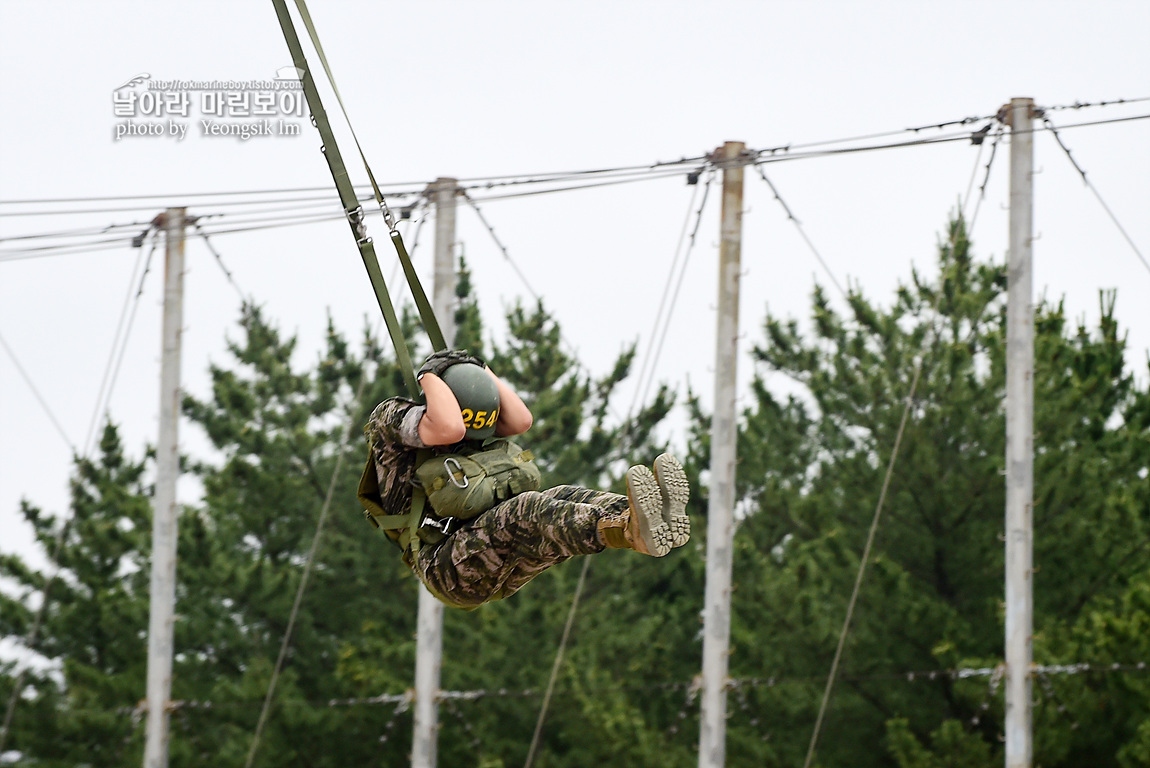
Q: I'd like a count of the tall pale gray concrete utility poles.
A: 4